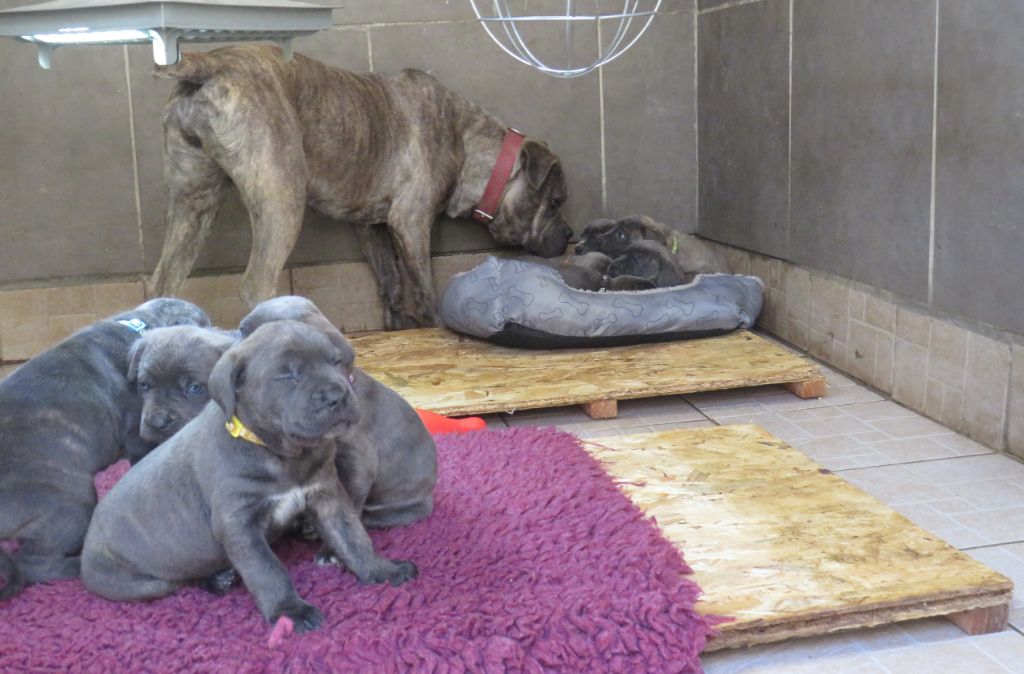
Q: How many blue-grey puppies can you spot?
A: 4